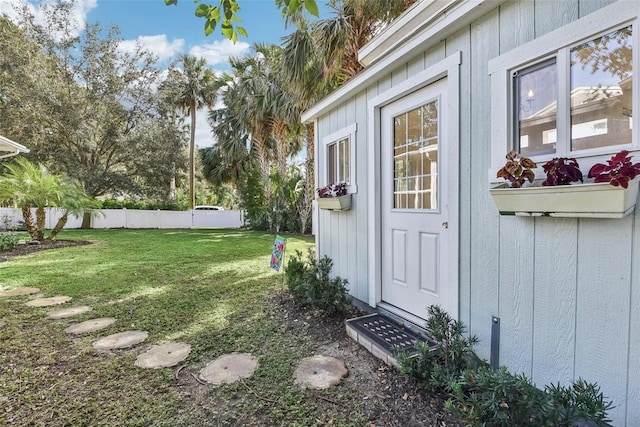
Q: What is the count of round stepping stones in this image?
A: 8